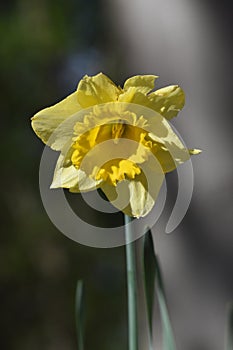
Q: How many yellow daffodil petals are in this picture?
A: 6